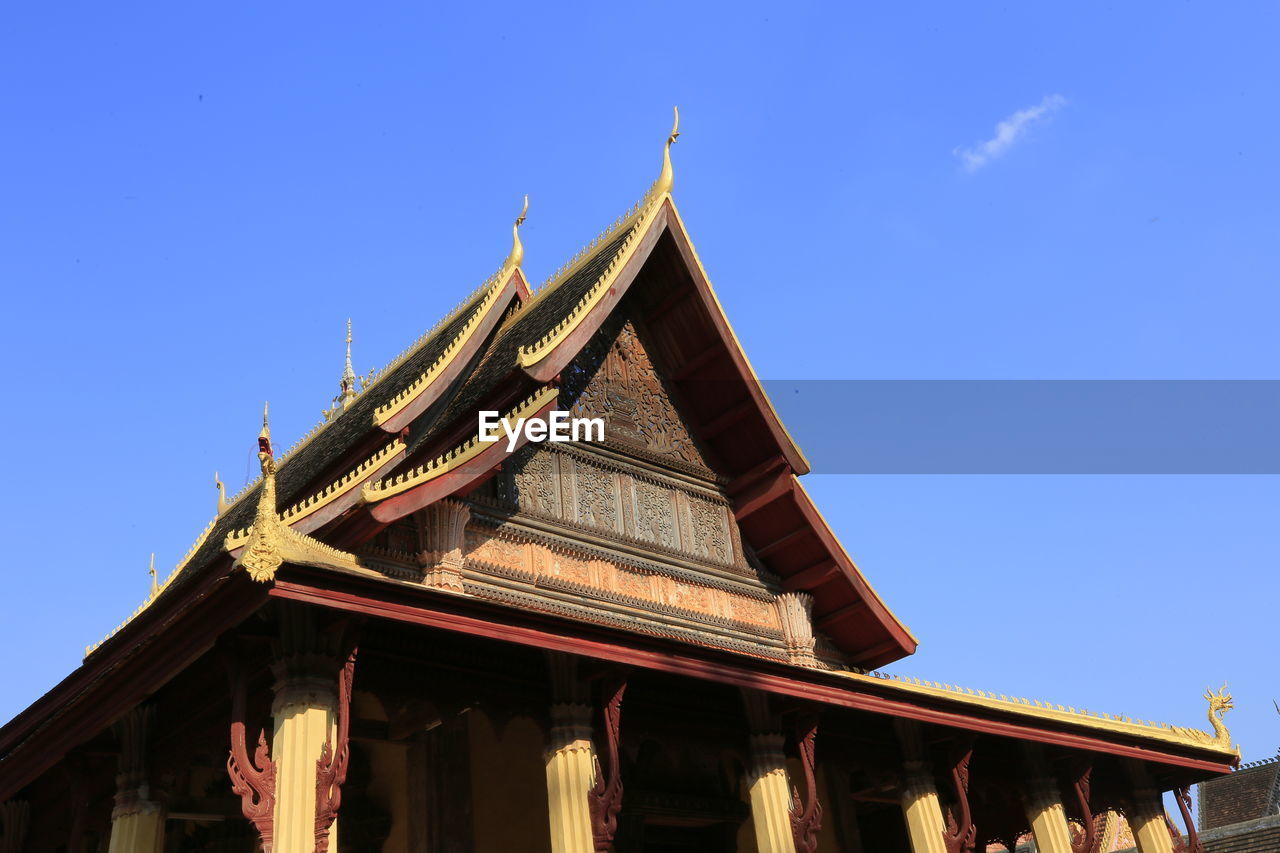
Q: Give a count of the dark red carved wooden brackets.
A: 7